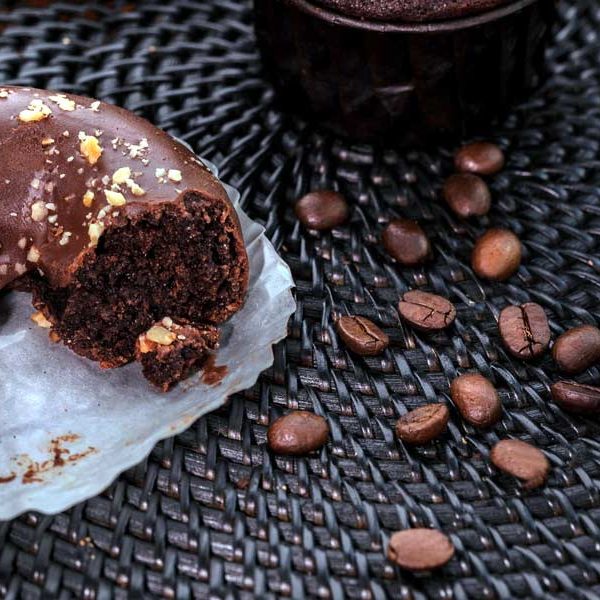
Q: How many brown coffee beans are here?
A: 15